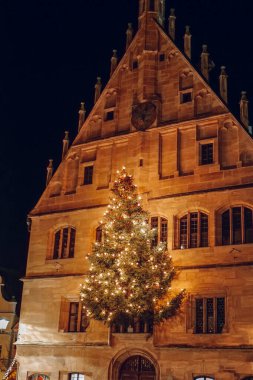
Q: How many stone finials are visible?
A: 11